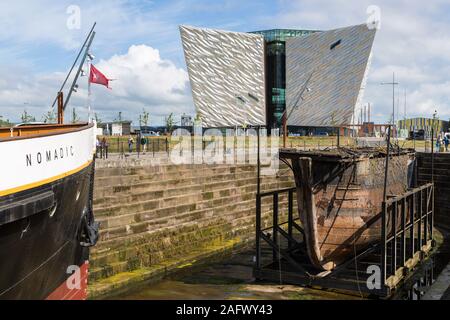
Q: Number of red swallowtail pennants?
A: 1